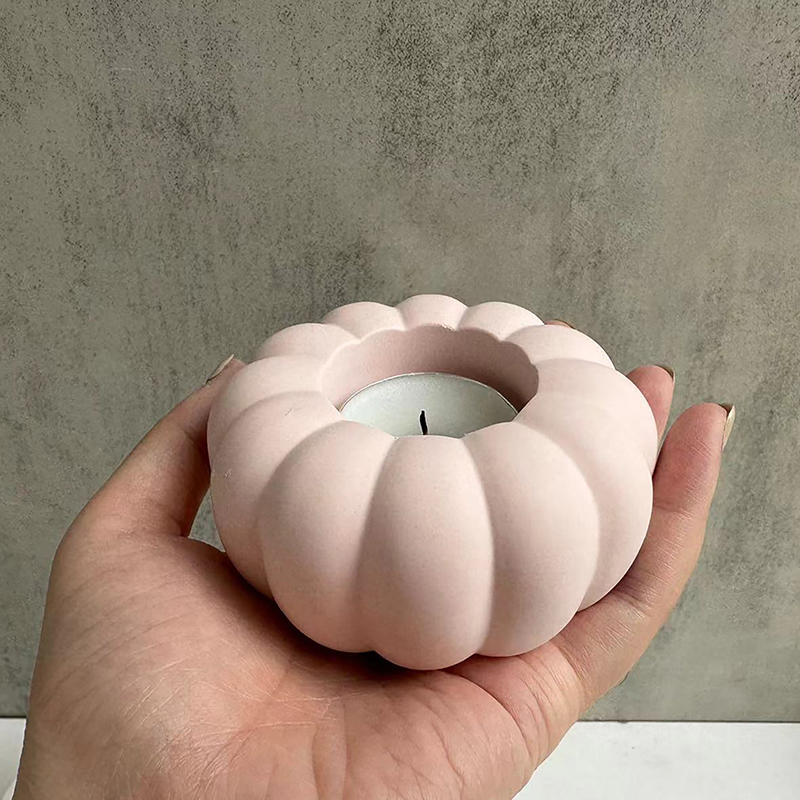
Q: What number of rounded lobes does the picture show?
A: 12